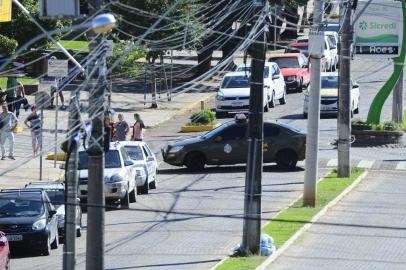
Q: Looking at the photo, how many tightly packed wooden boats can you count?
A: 0